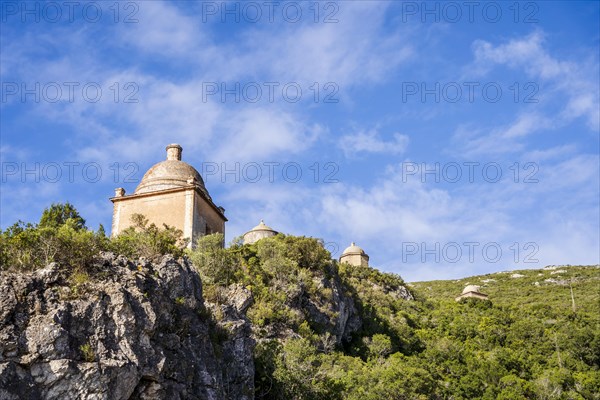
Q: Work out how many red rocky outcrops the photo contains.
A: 0